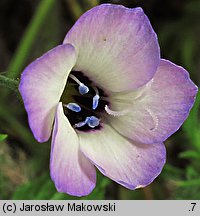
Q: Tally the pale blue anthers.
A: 5